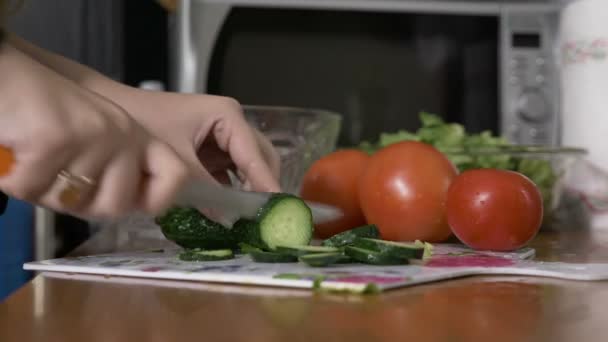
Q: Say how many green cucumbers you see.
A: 2